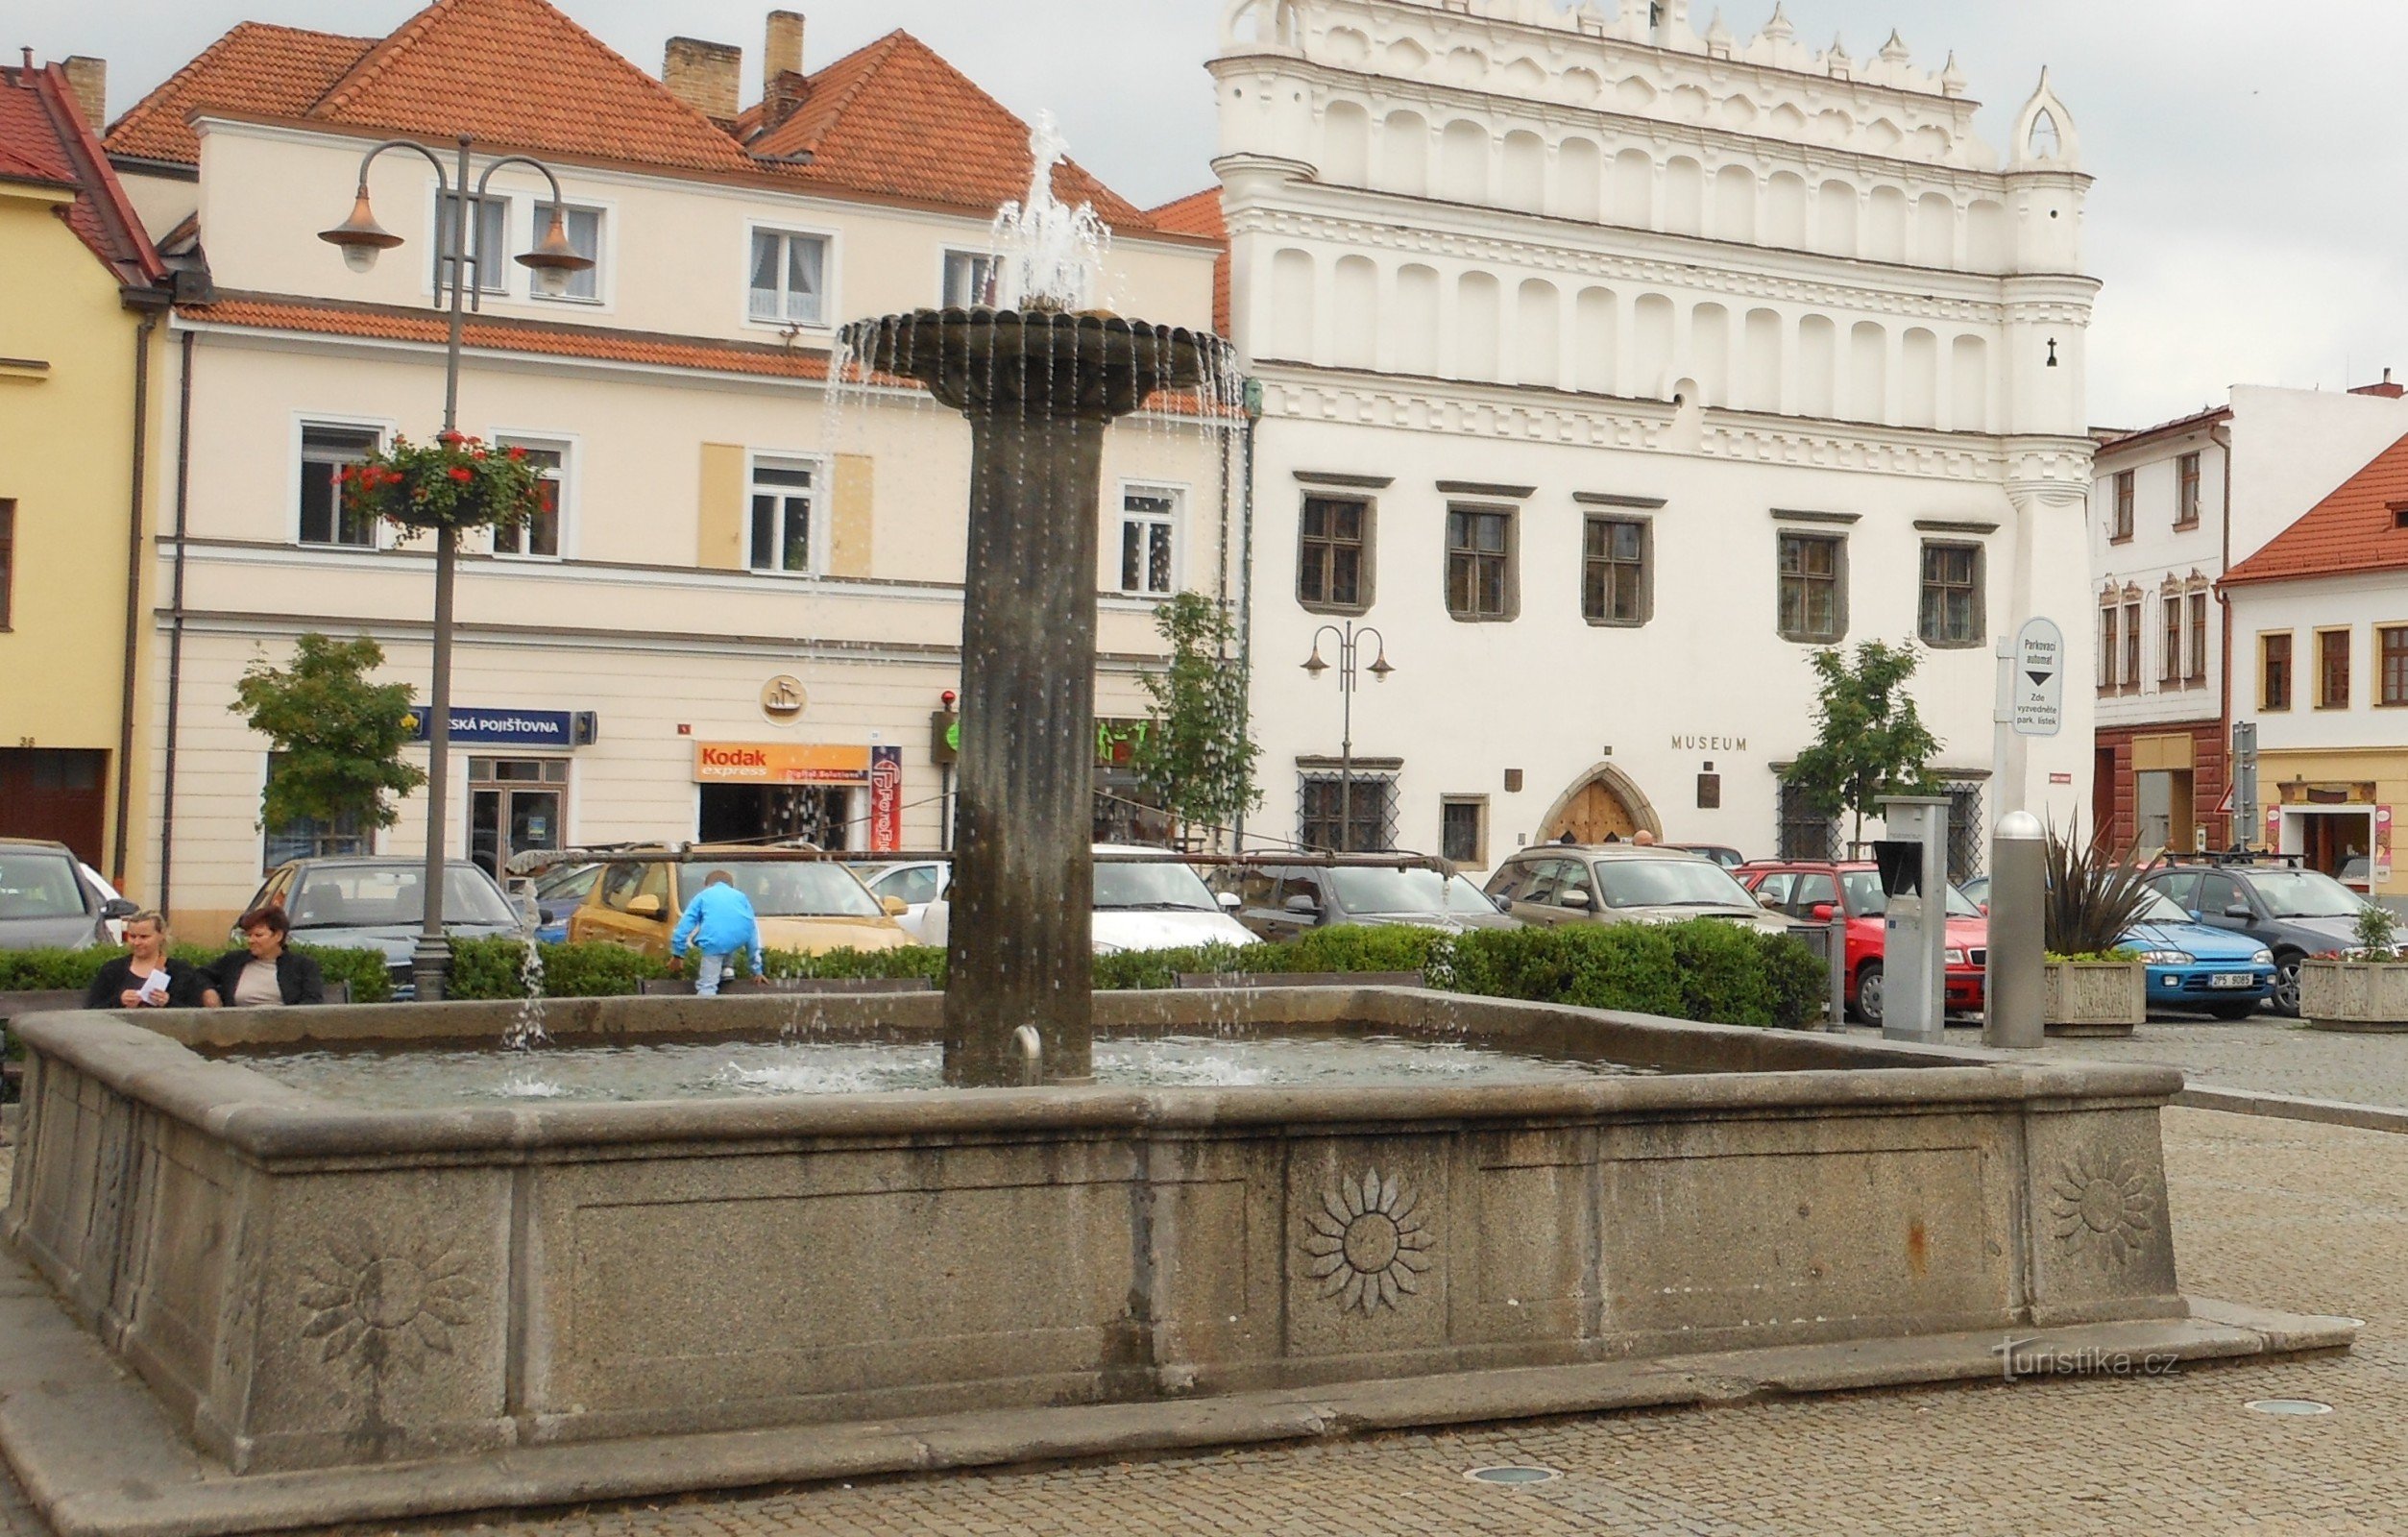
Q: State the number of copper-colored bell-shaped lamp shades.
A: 4